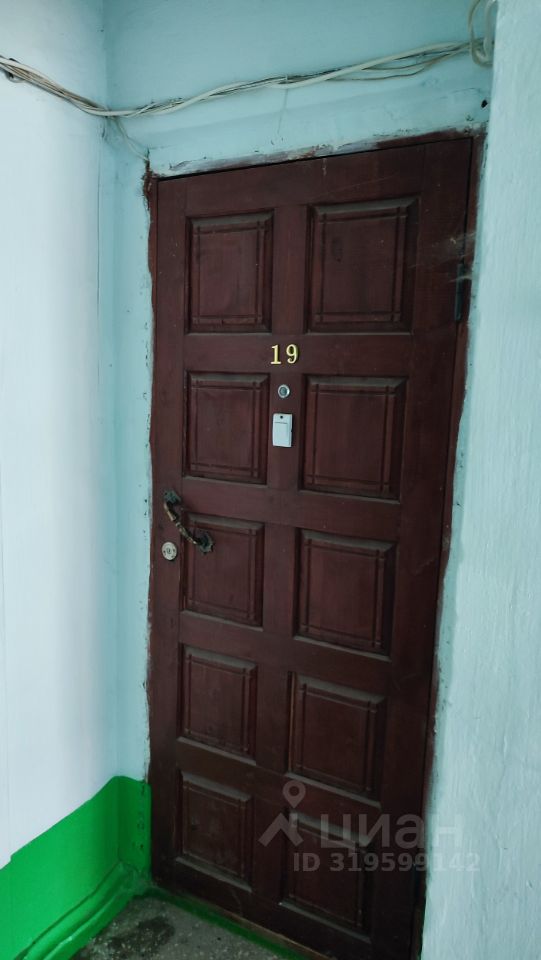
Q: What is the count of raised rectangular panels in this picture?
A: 10